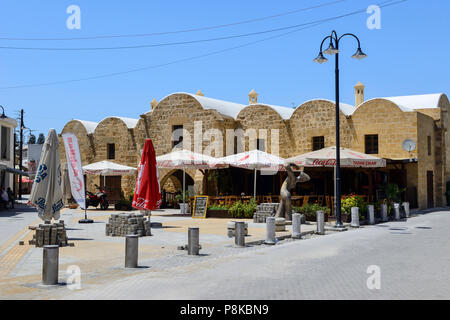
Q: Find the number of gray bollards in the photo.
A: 12